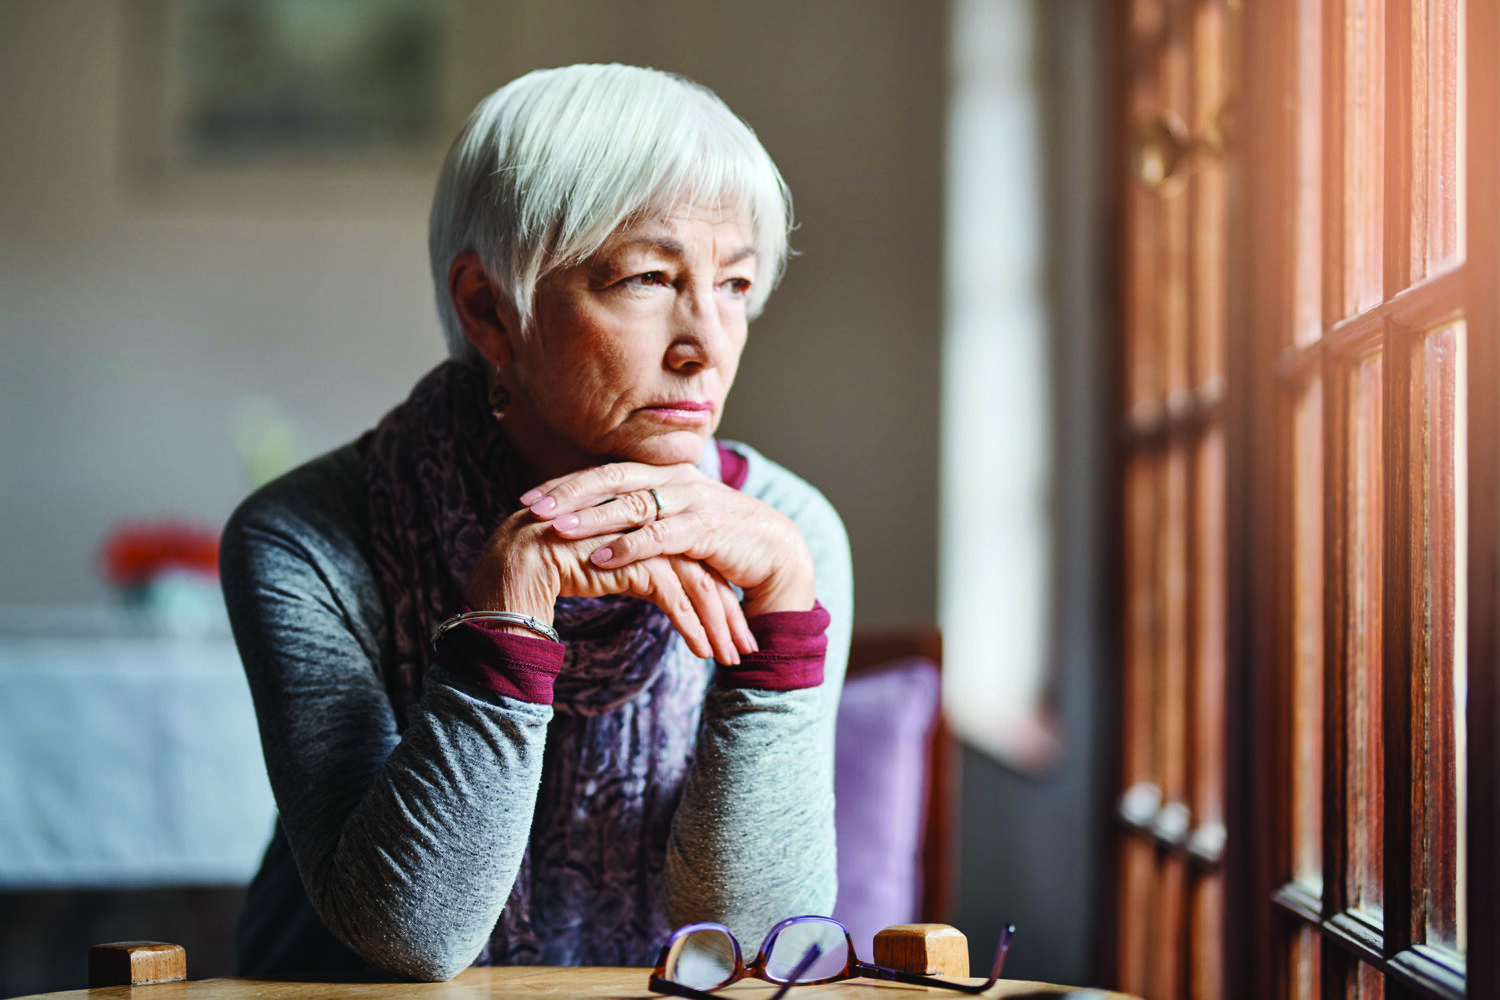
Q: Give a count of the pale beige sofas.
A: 0